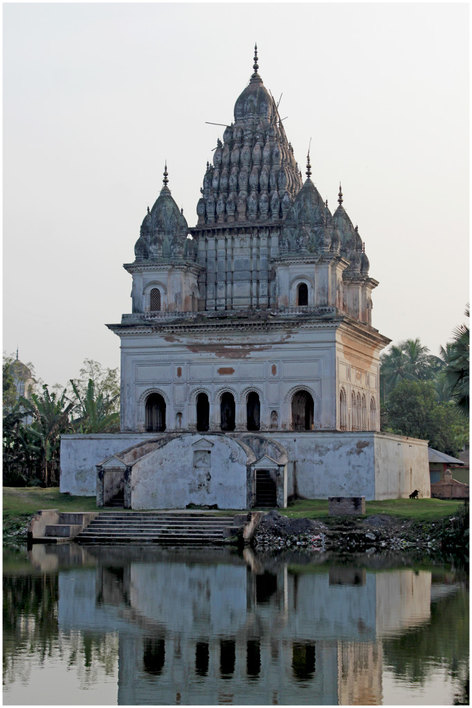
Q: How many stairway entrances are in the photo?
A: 2